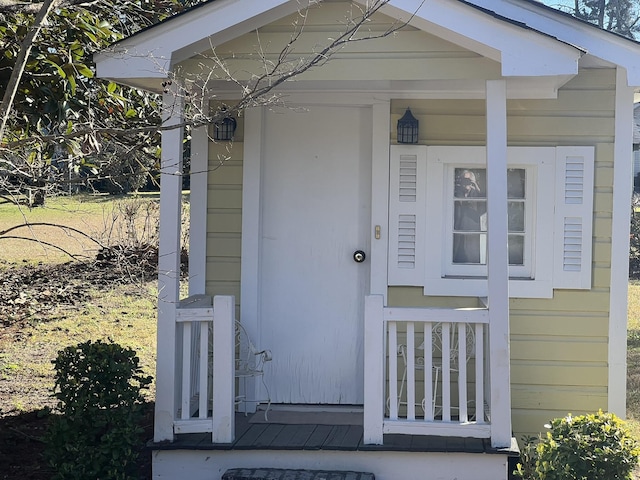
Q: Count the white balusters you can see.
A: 8